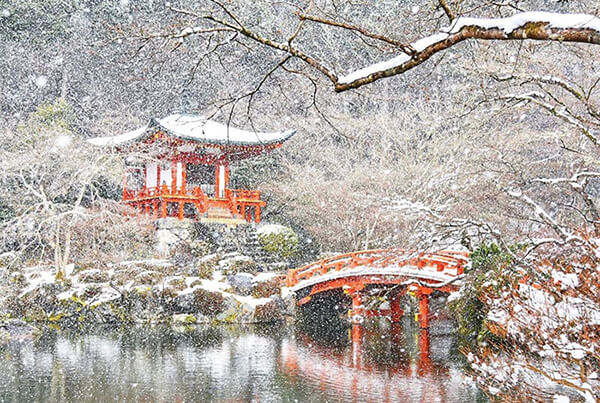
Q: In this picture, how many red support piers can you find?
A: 3